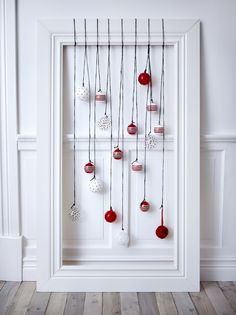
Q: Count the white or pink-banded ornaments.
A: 10